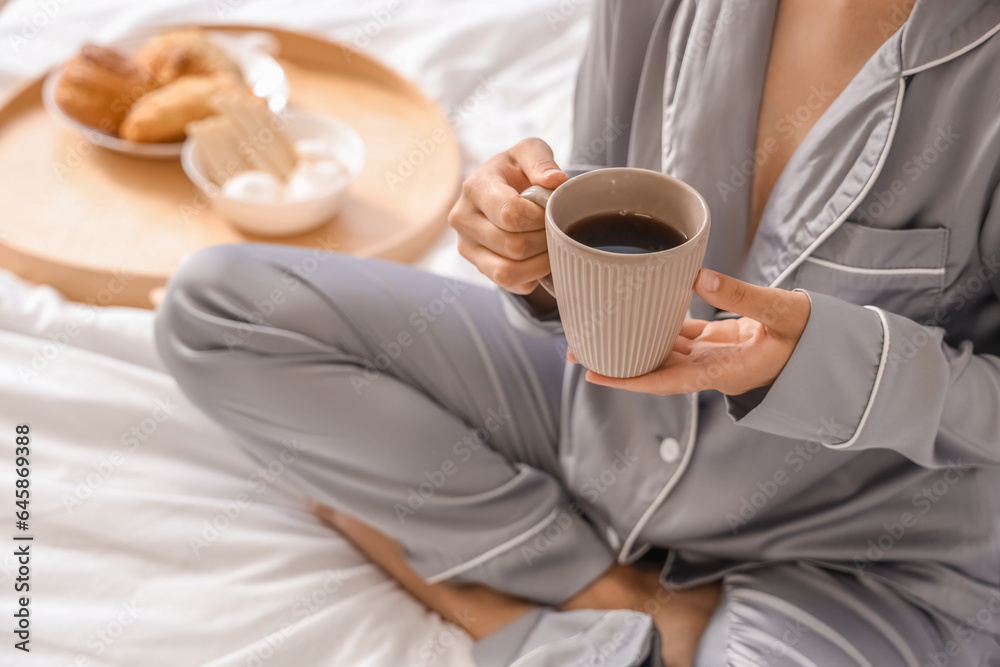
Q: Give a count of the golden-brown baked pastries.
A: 3